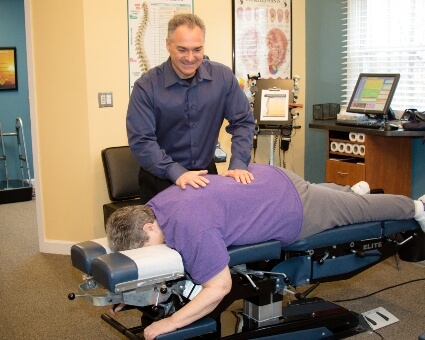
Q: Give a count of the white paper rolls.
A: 7